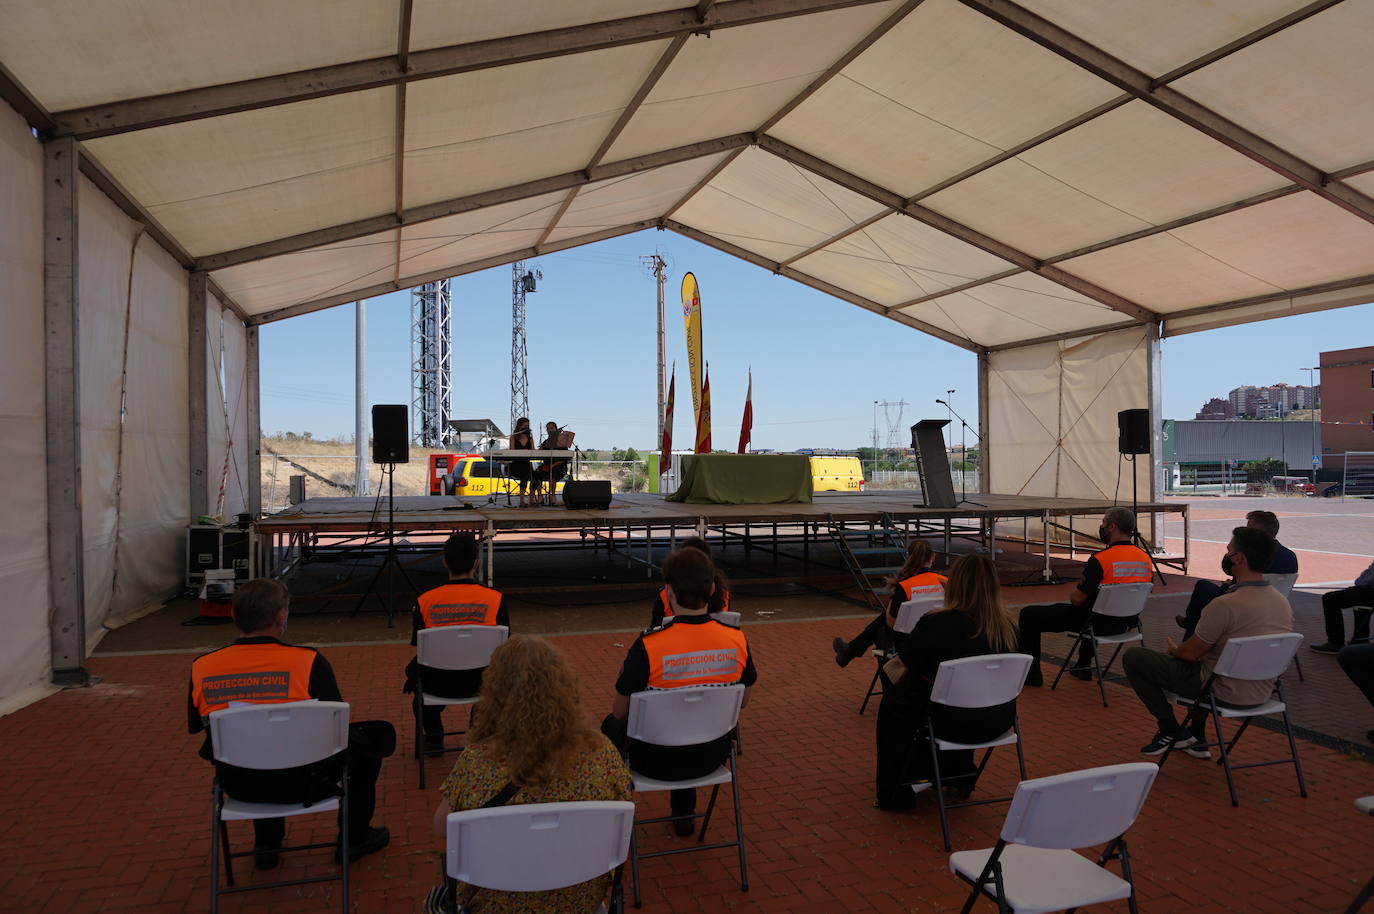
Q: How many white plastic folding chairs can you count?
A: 12